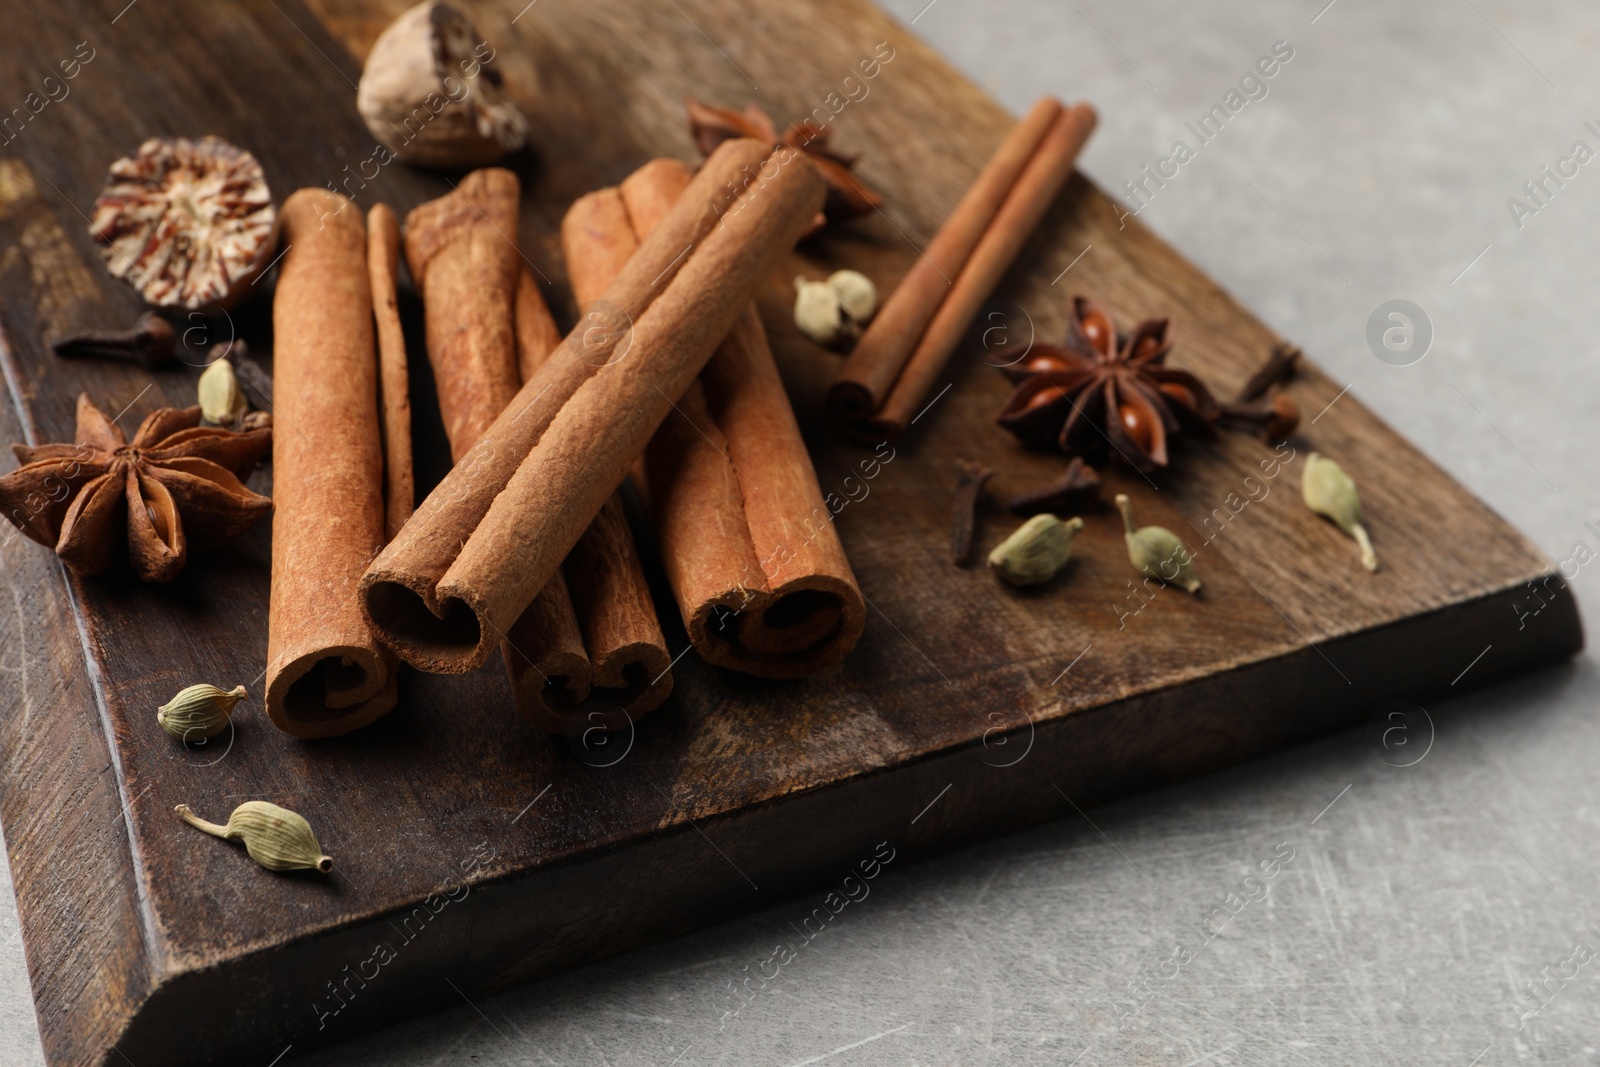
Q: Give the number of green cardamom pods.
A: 8